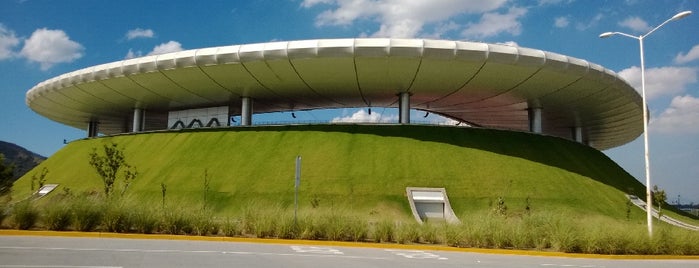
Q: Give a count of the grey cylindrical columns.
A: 6